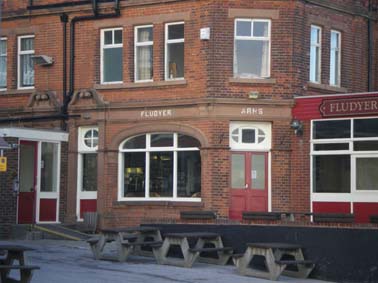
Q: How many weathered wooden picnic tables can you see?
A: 4